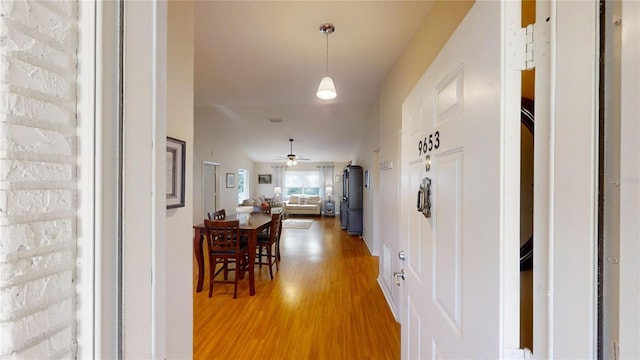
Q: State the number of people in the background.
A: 0